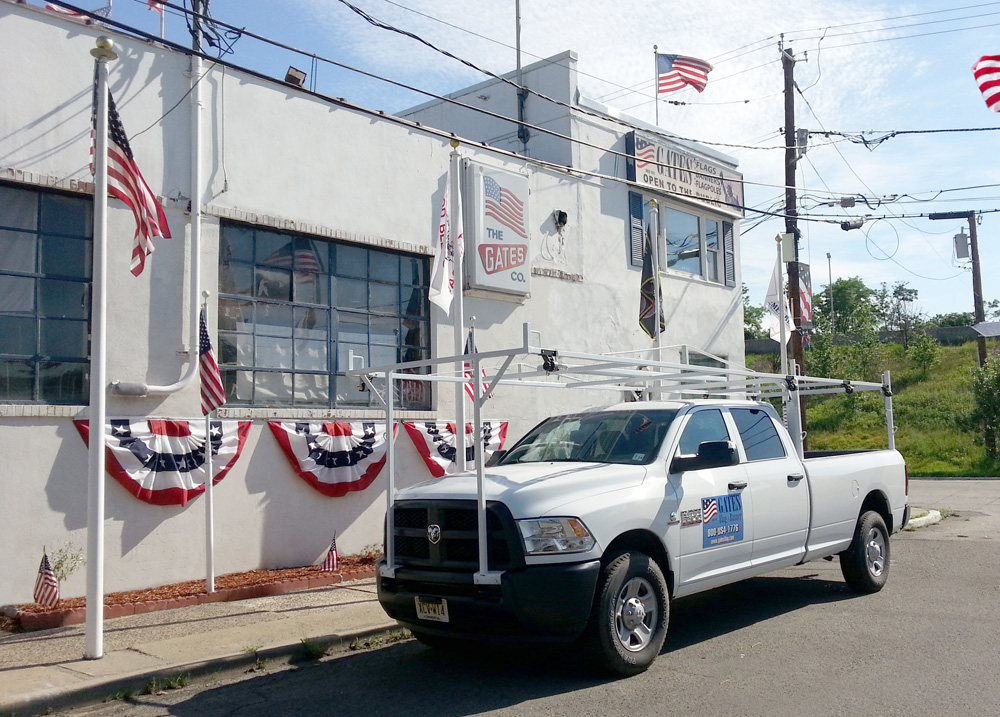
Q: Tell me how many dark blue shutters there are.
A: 2